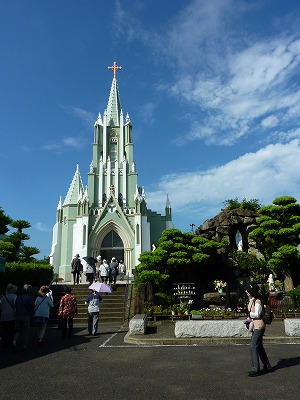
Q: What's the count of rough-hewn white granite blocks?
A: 3